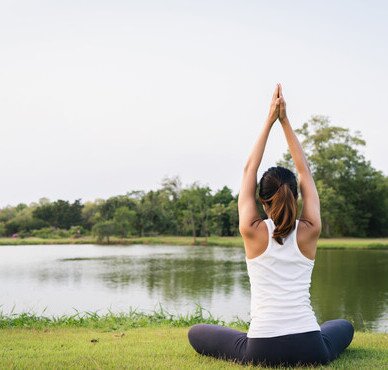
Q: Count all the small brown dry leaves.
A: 2